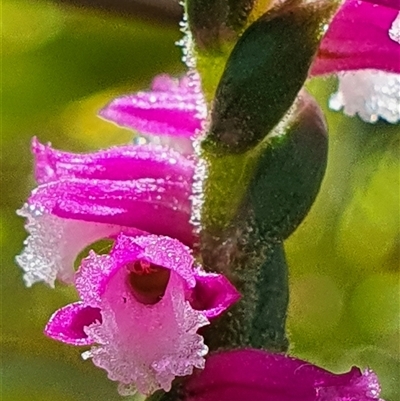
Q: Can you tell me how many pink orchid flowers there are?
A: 5